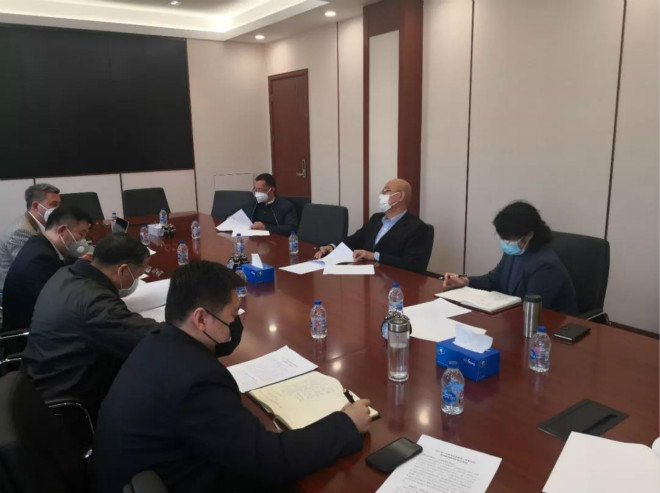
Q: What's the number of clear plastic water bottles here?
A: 12